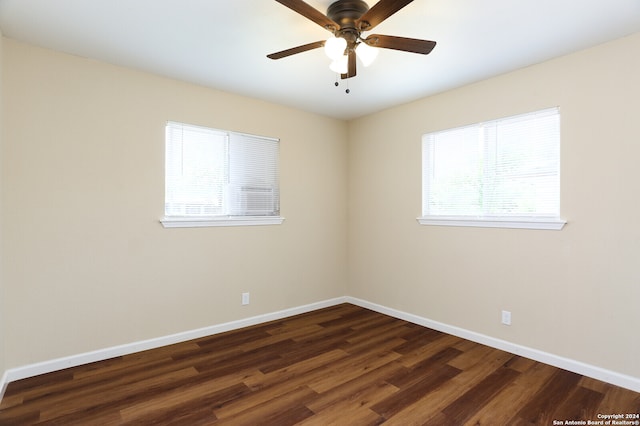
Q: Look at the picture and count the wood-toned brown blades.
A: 5